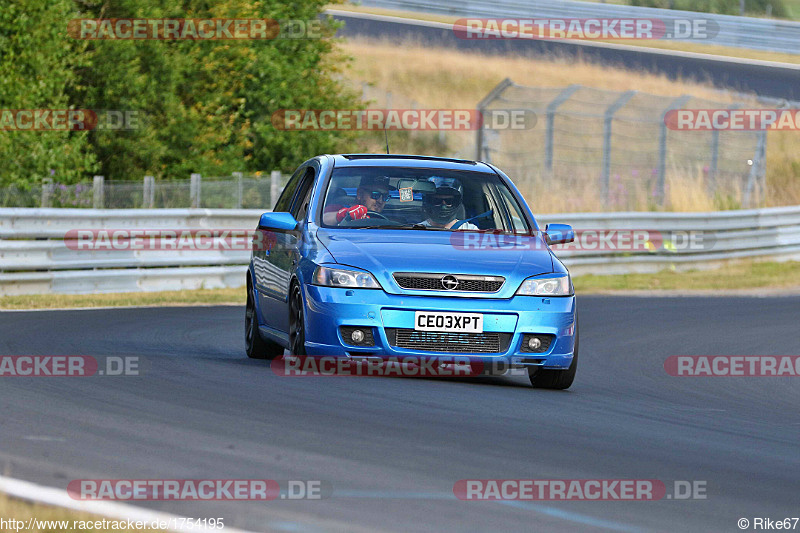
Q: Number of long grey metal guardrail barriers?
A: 2